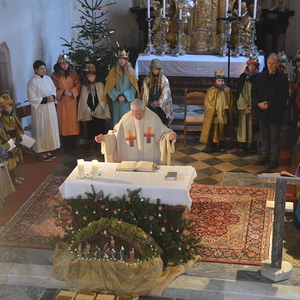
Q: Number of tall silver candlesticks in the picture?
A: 6